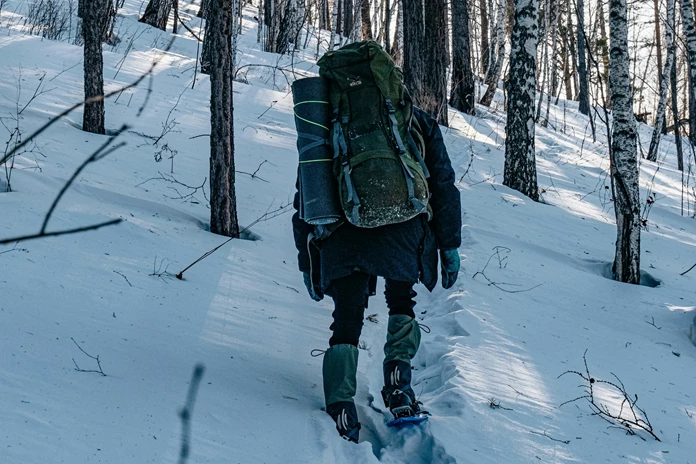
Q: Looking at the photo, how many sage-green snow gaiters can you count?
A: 2